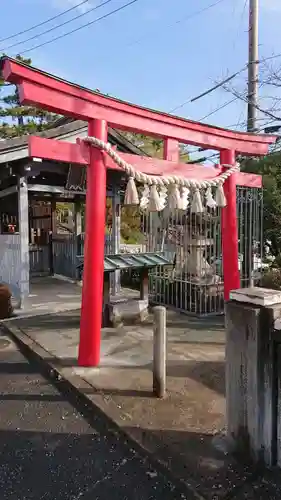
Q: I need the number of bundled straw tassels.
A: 5